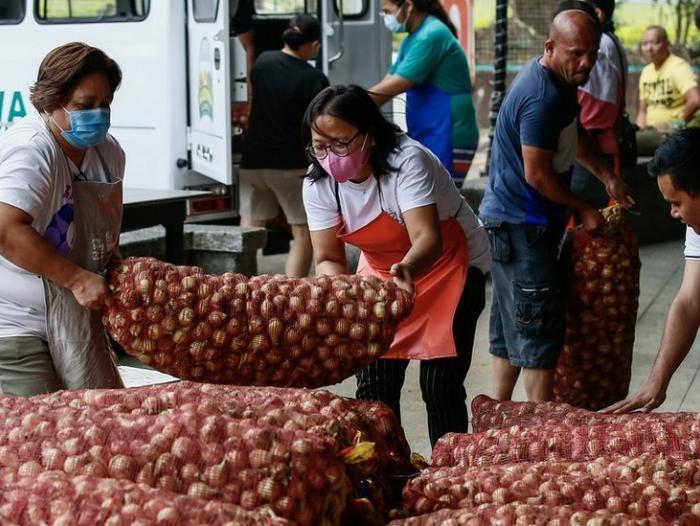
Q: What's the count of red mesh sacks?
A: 9